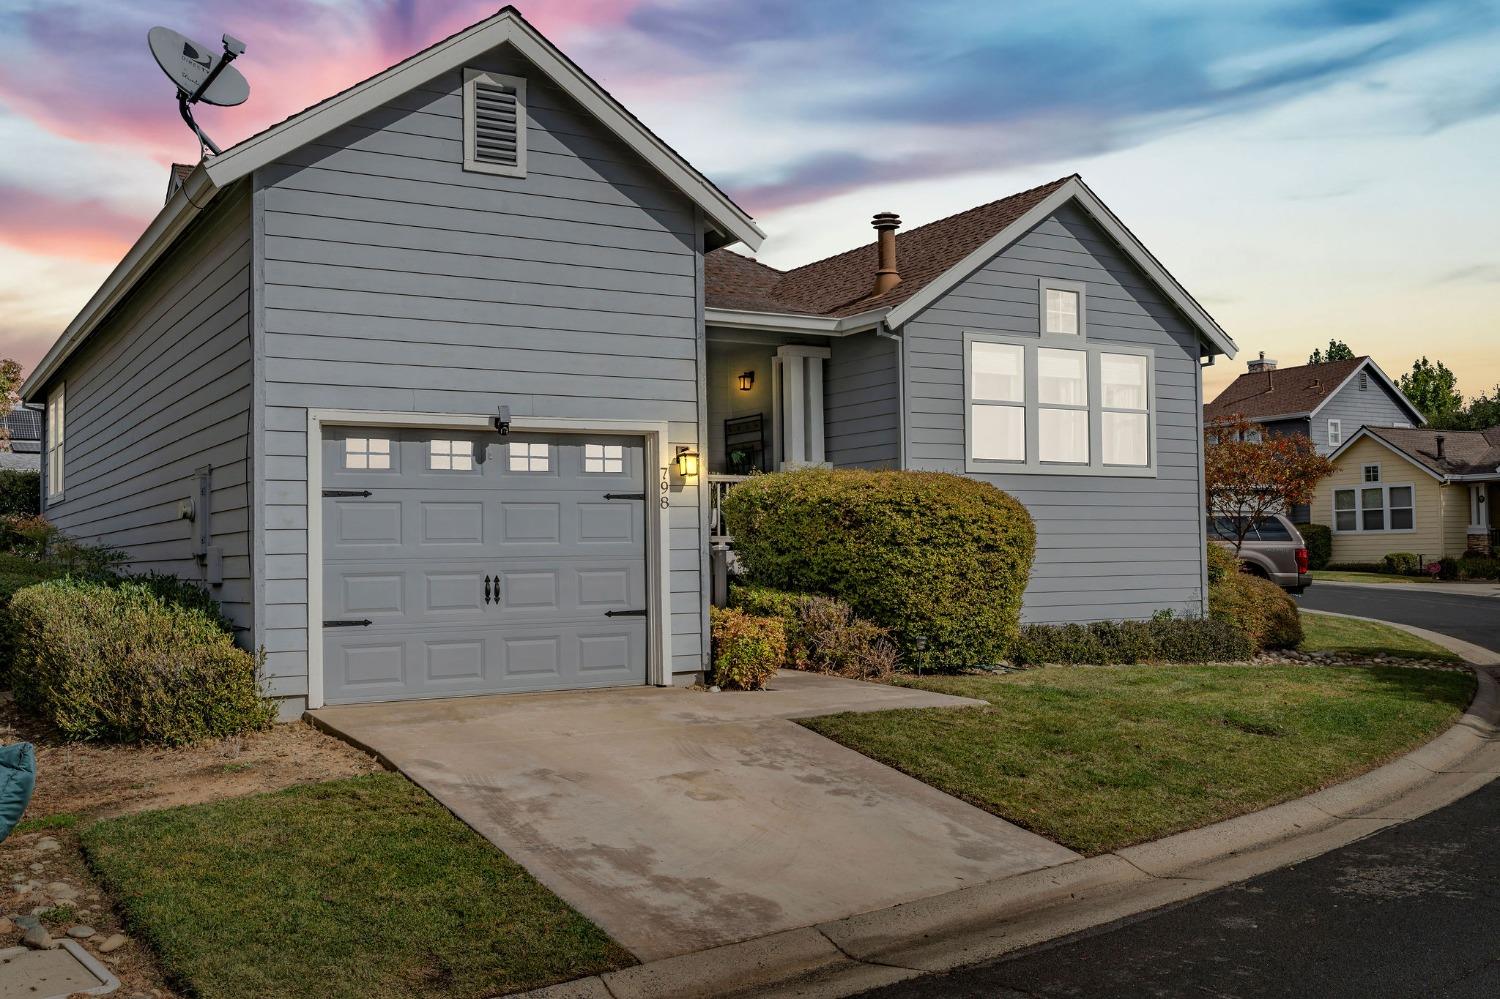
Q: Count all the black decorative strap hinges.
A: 4